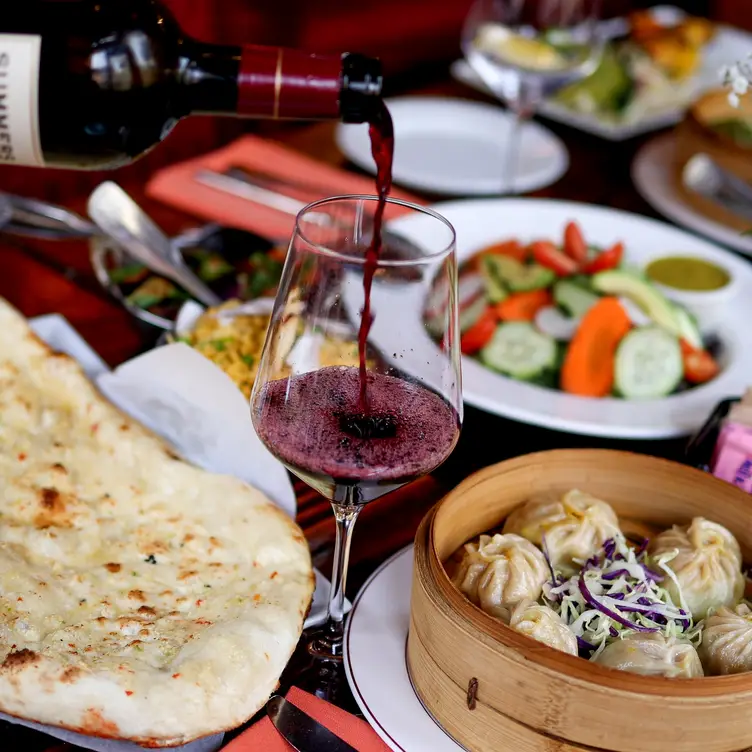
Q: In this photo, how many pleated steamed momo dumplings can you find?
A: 6